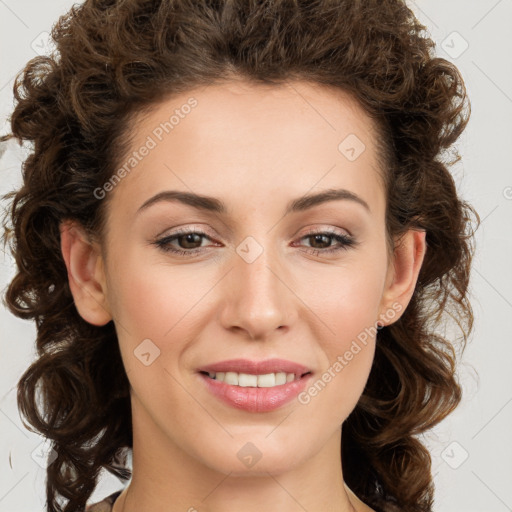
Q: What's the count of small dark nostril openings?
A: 2